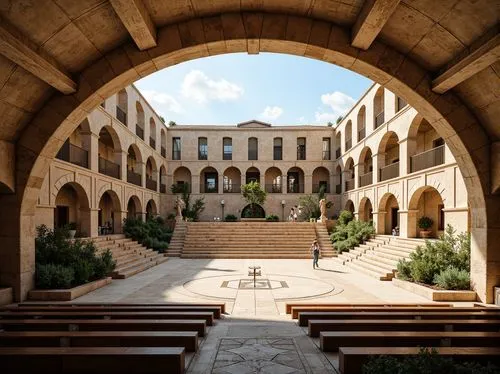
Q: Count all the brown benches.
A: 12